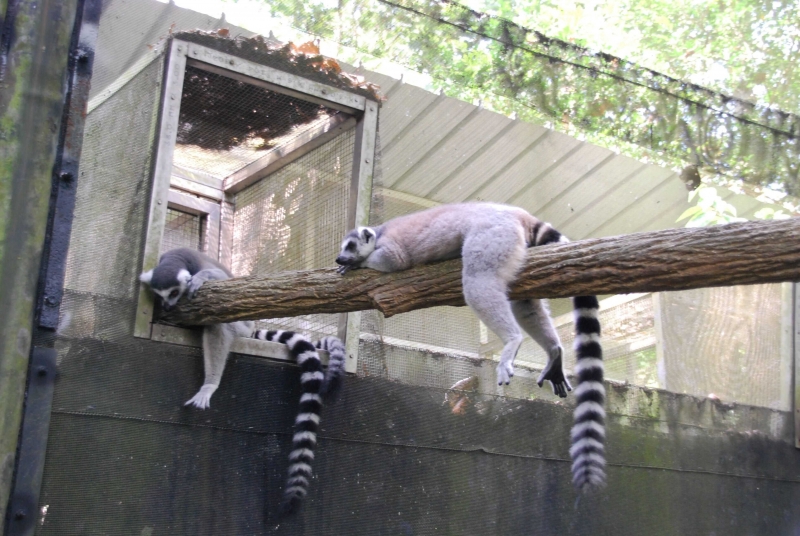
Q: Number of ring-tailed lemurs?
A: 2